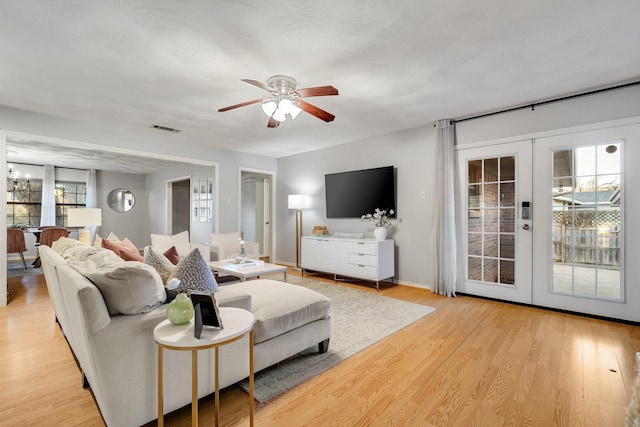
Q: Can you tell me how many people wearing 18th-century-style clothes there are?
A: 0